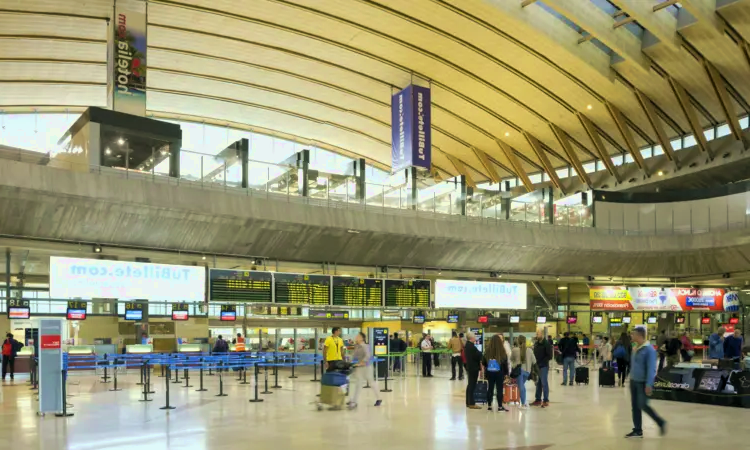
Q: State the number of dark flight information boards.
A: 4